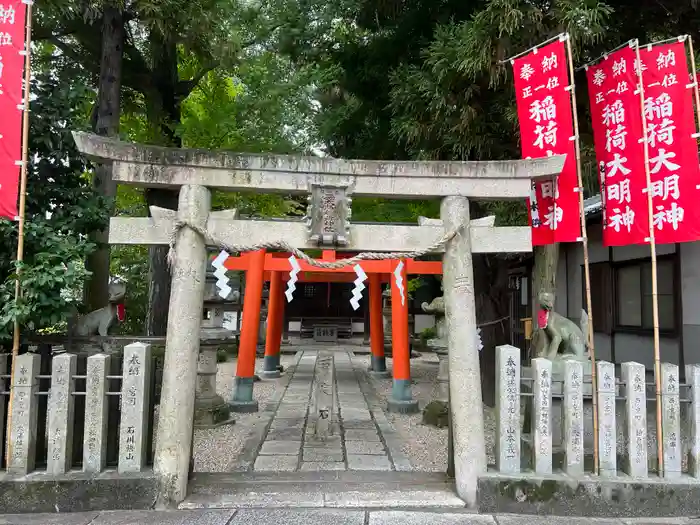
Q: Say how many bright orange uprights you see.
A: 4